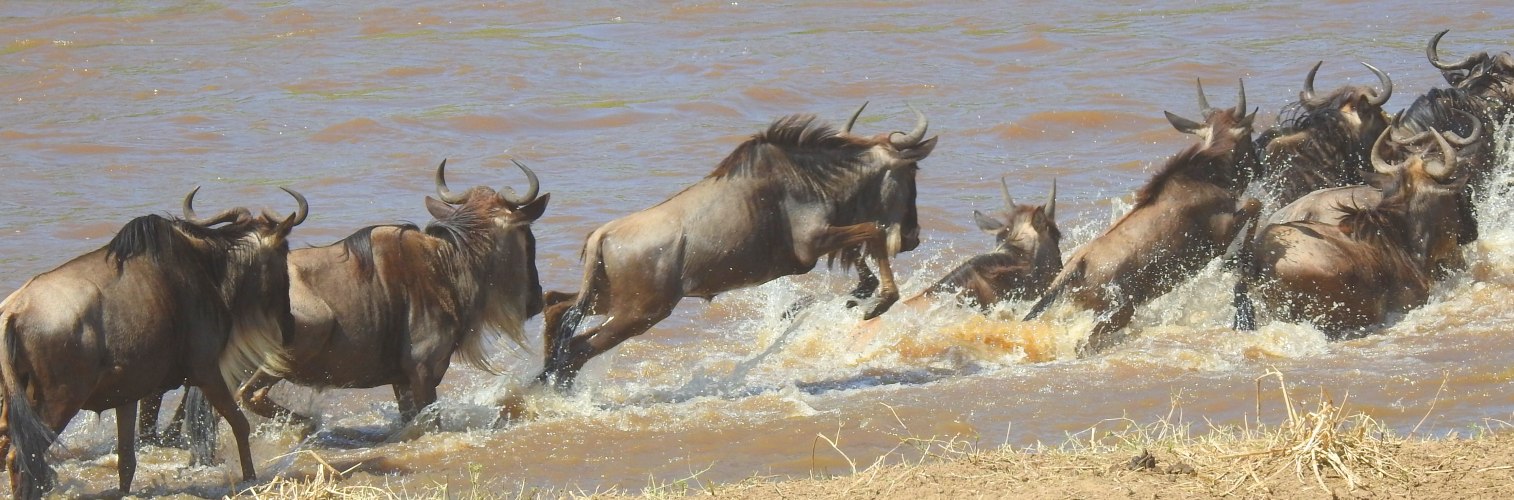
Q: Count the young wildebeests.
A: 2